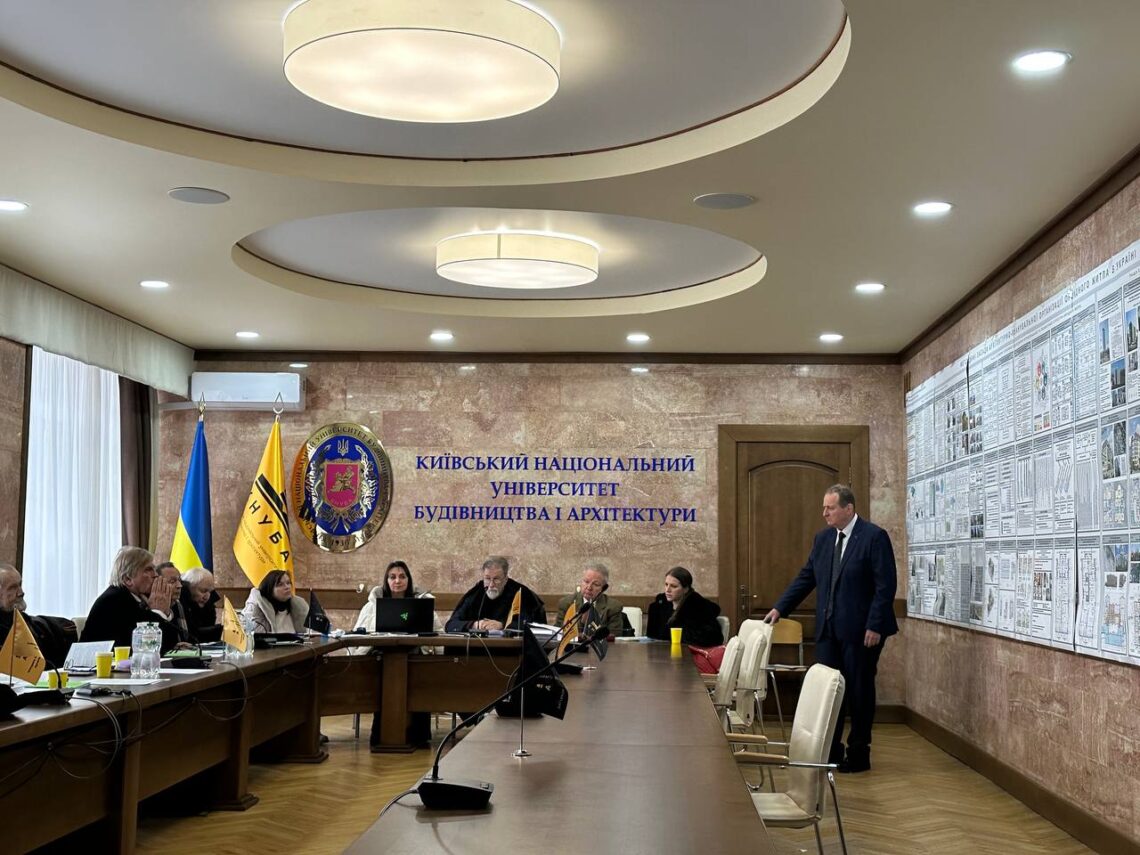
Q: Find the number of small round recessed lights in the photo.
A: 9